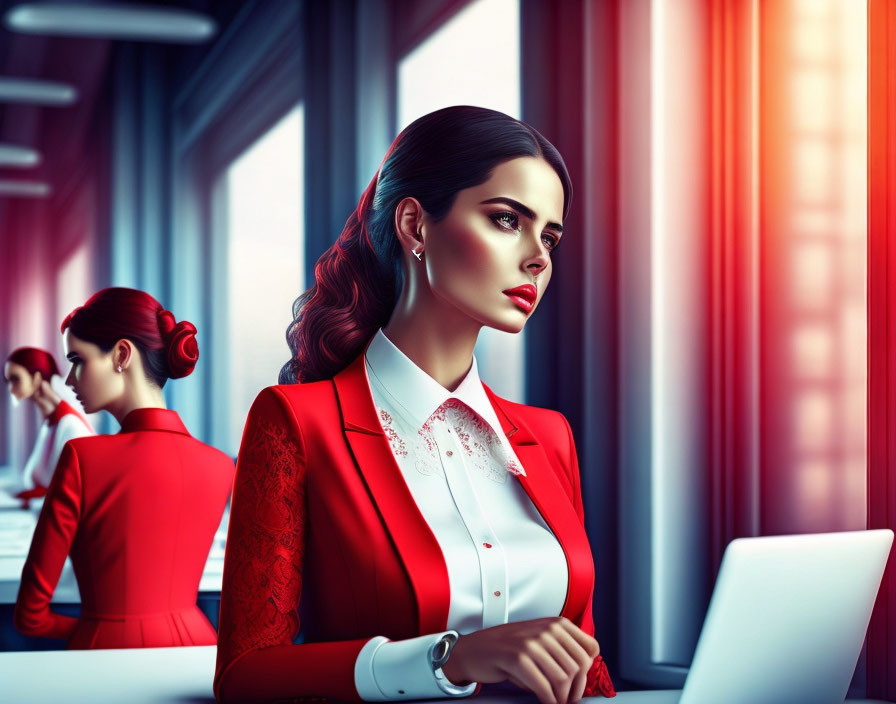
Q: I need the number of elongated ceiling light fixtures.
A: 4